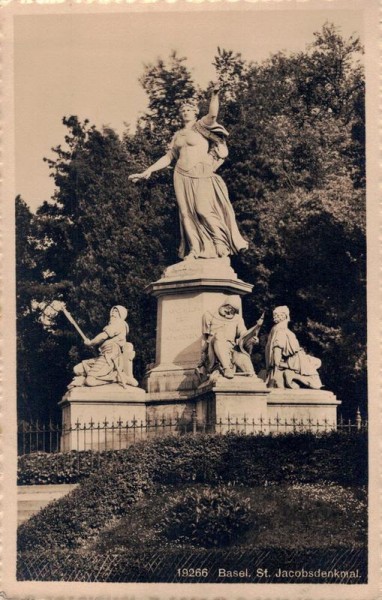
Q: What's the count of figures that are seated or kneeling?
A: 3